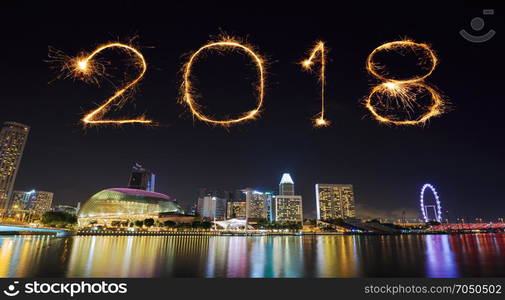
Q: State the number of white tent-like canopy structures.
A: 1